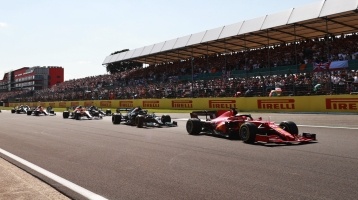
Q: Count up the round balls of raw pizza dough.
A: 0